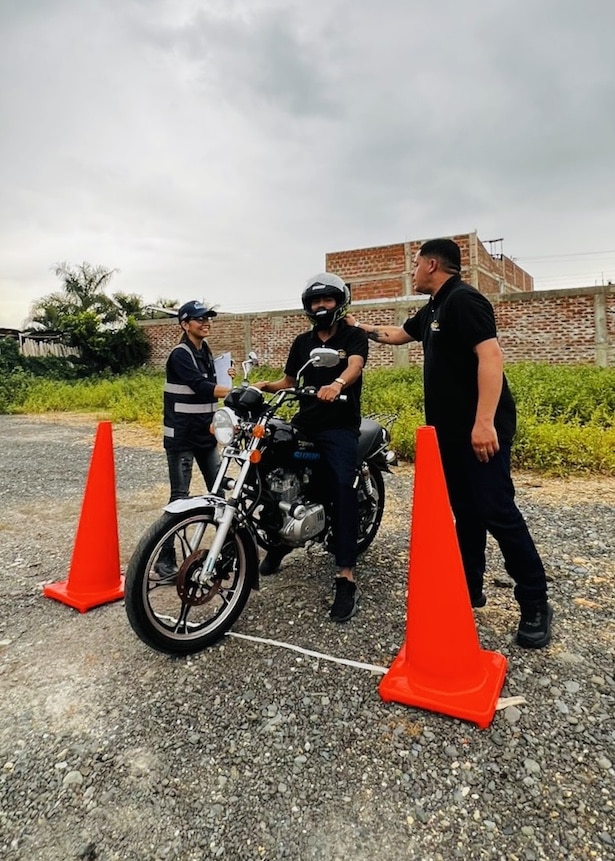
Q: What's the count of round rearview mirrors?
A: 2